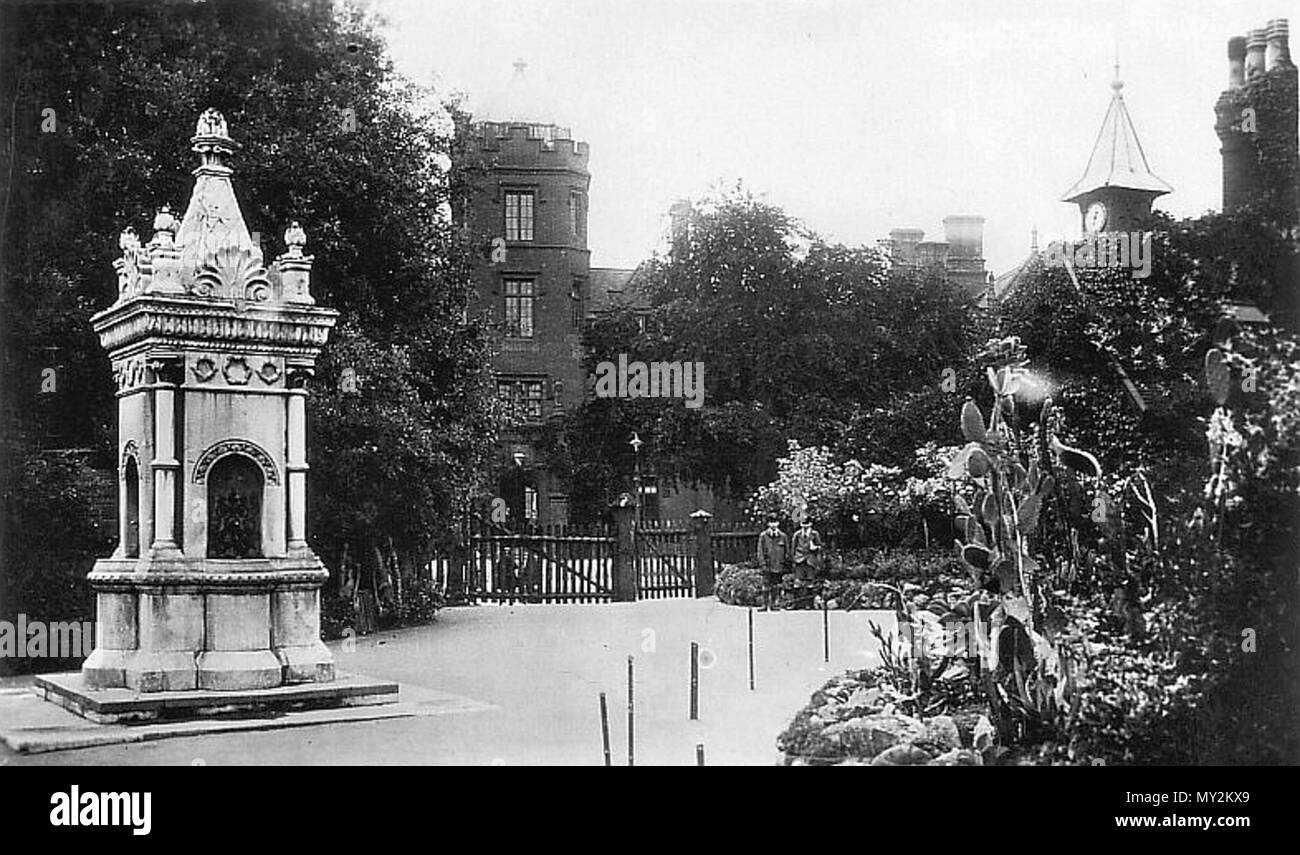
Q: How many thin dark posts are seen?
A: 6